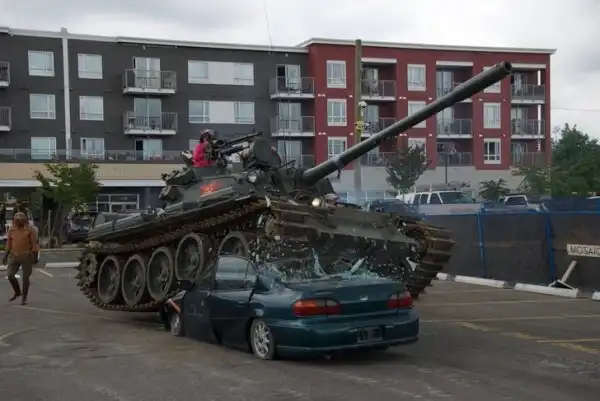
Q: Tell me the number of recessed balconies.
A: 9